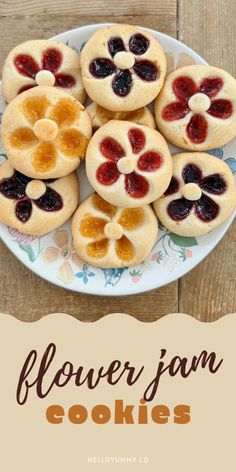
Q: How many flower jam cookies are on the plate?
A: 9